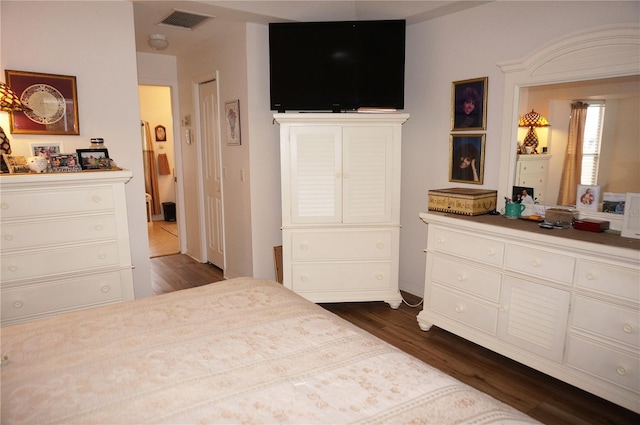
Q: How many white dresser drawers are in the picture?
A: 13